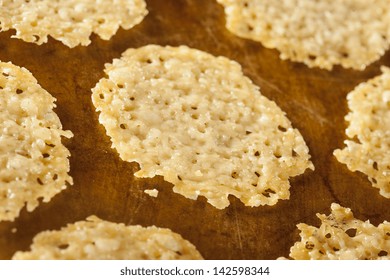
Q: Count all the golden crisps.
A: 7